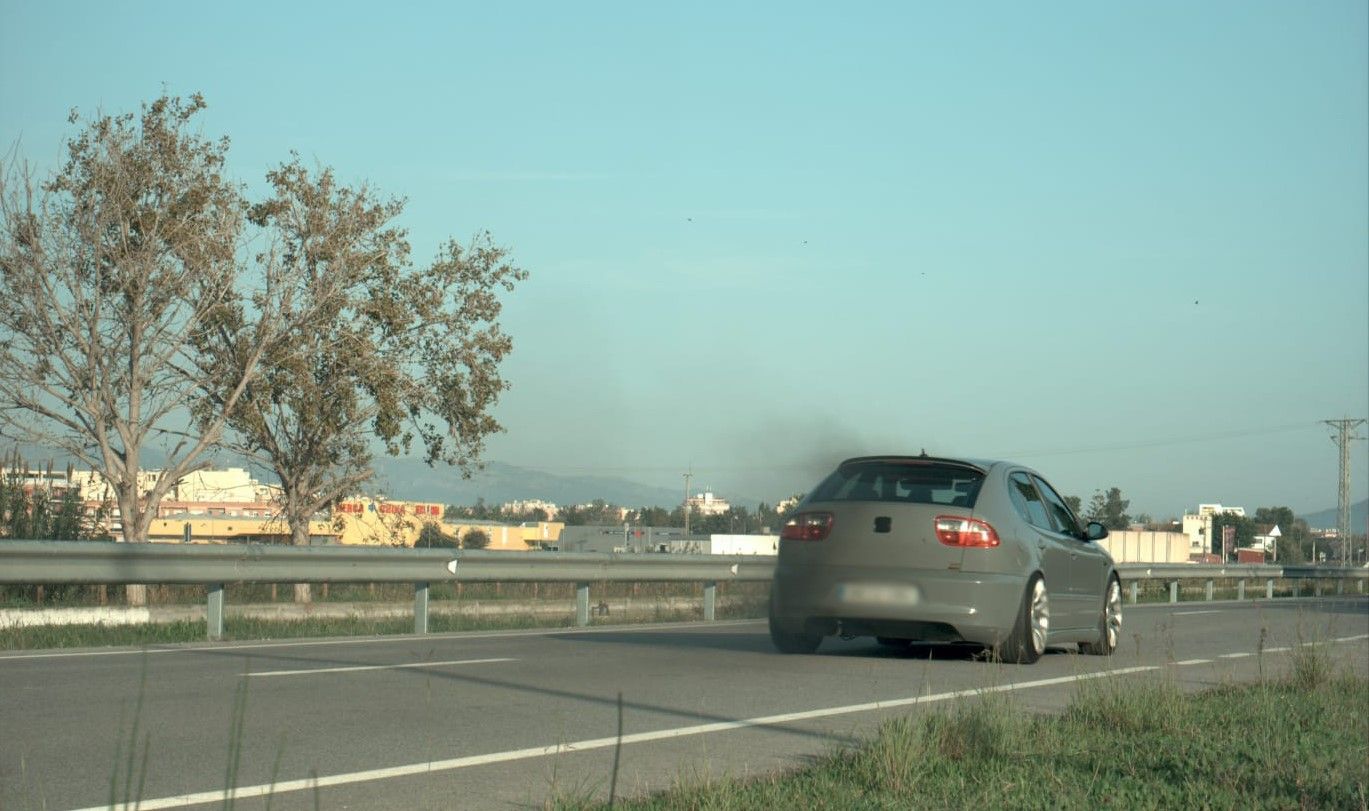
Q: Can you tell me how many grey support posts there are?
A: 13